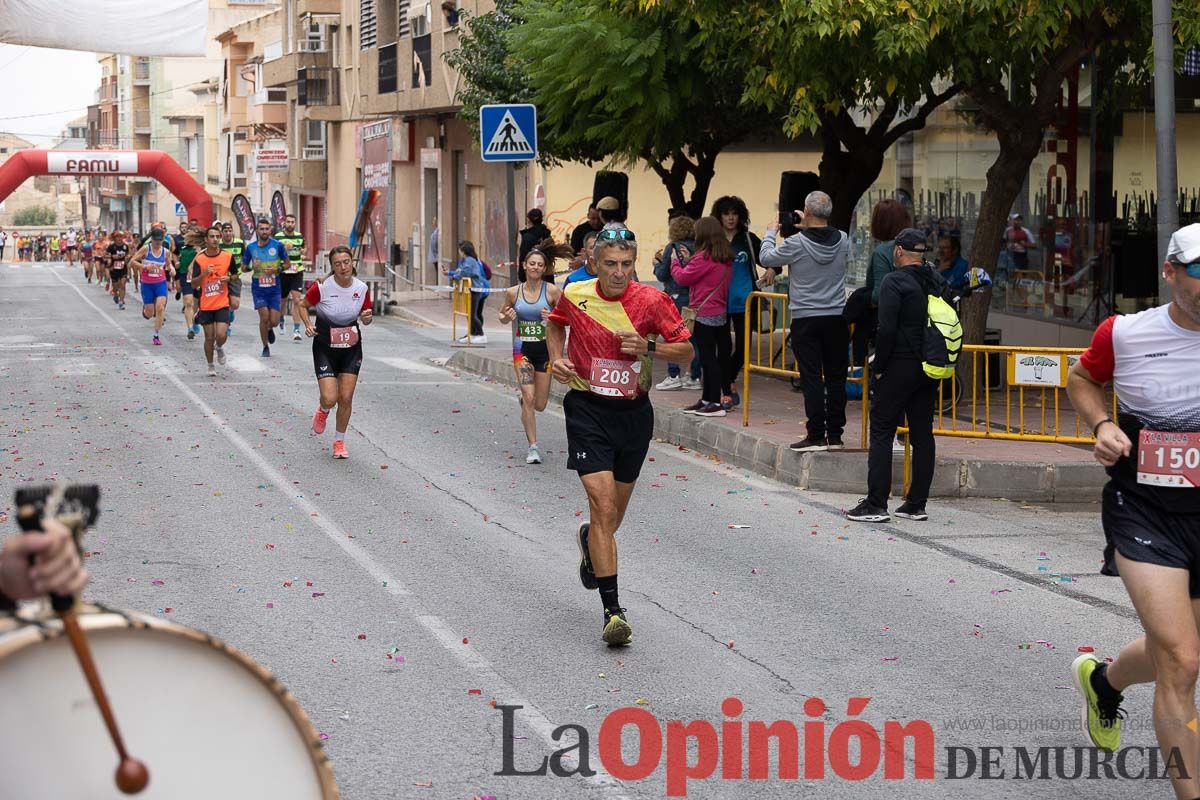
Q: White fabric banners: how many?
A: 1